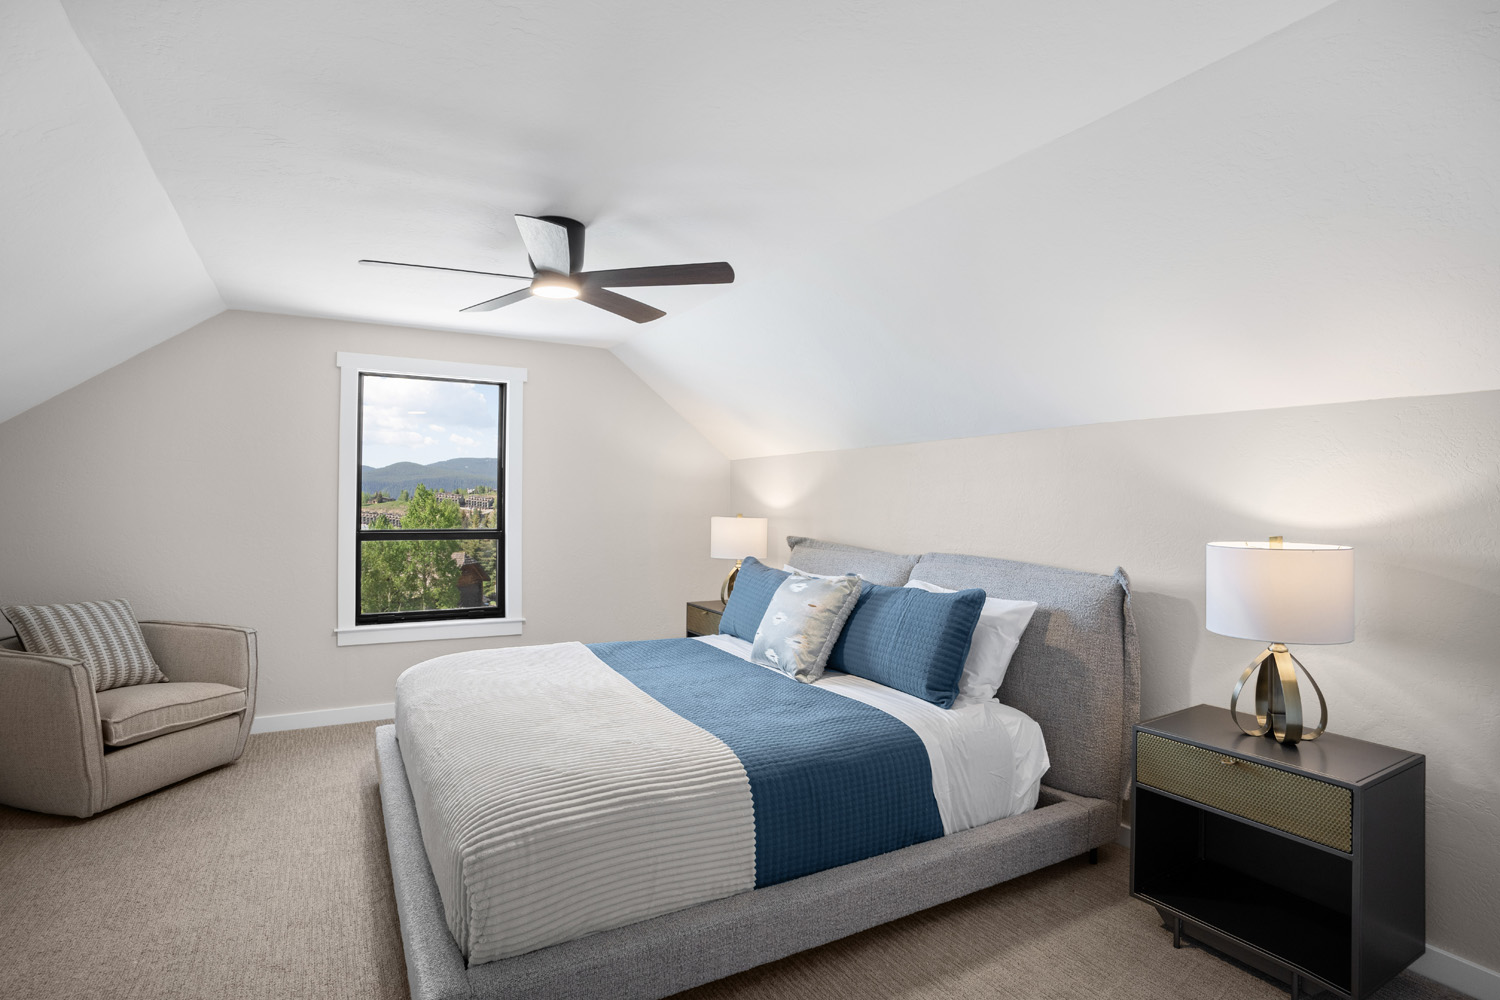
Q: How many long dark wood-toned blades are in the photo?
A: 5